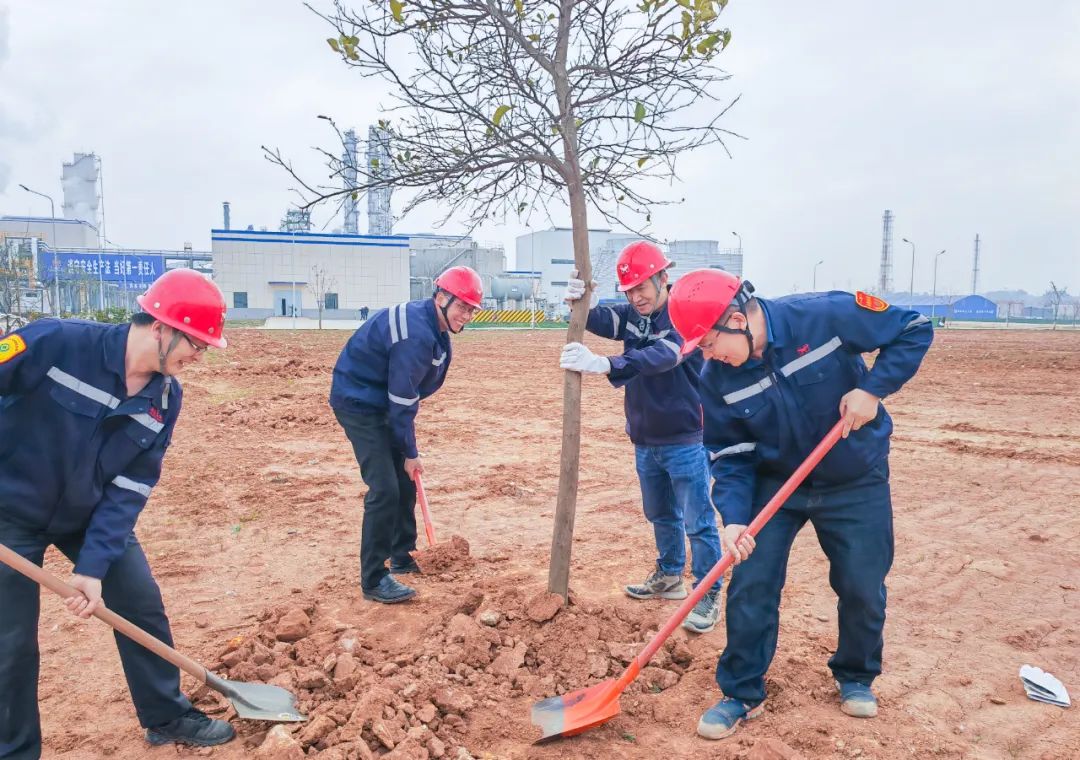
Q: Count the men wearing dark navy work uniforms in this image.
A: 4